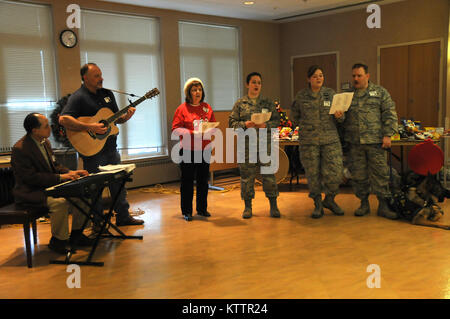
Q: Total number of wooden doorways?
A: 2